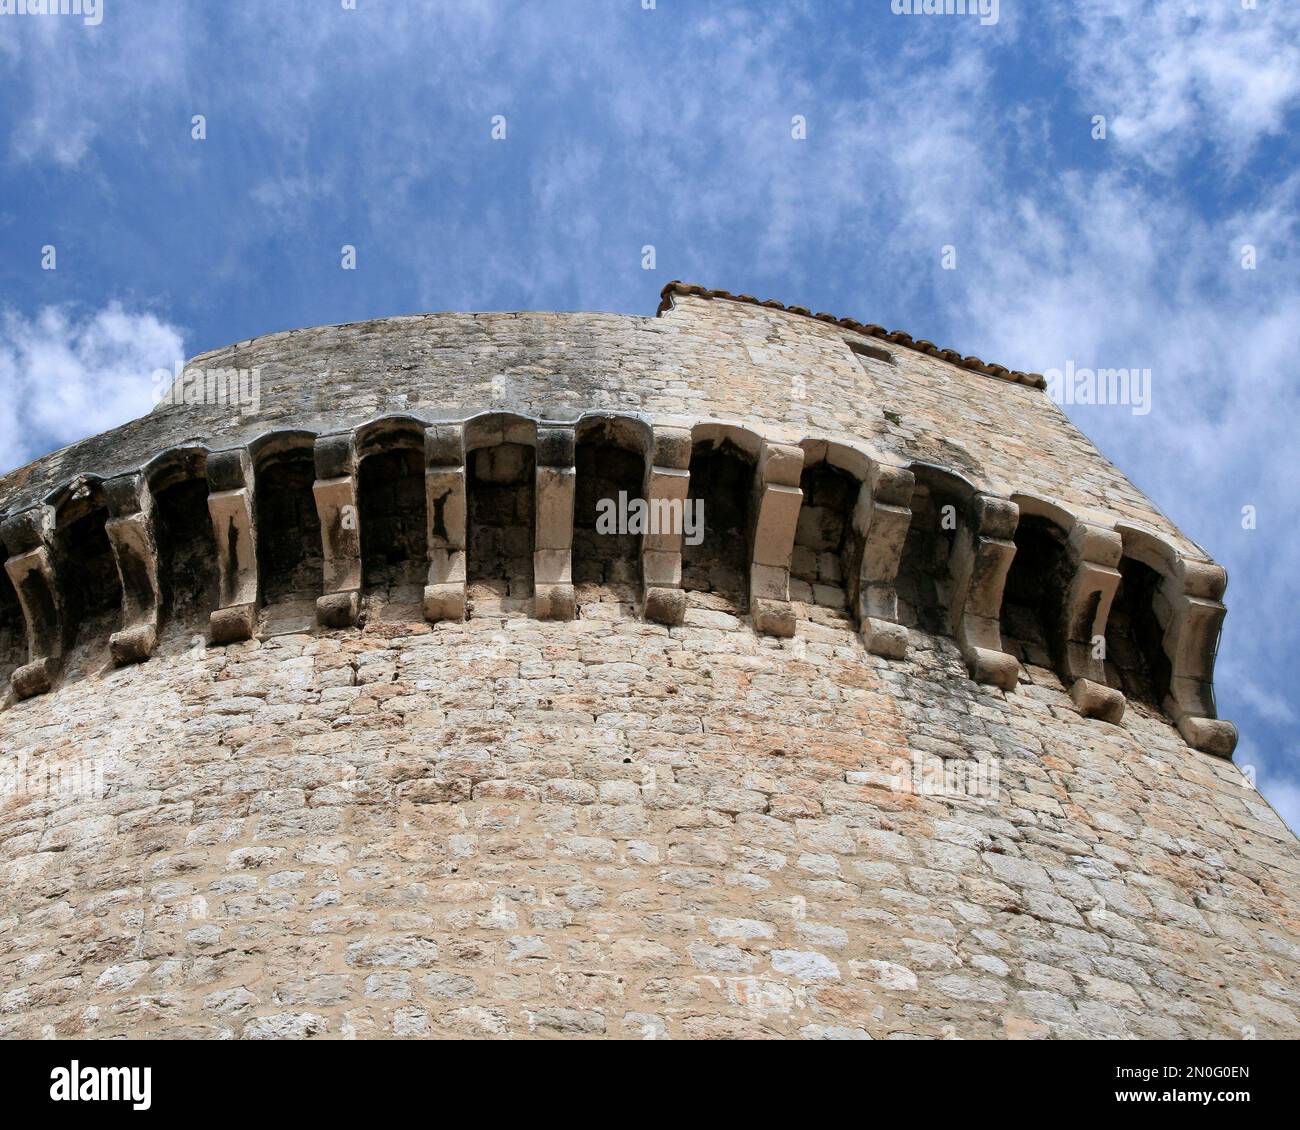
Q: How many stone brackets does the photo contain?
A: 12